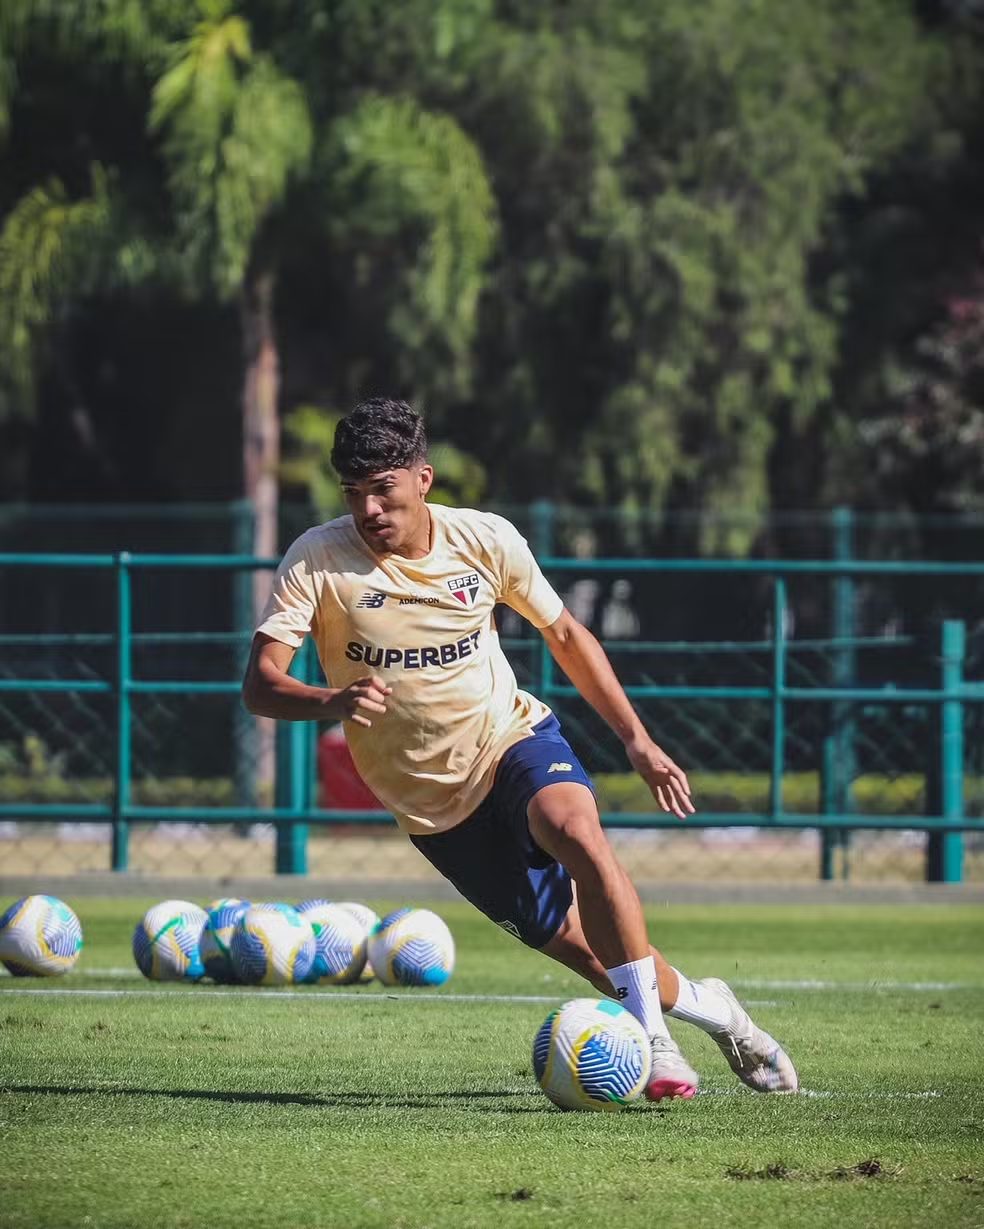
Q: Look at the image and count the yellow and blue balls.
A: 8